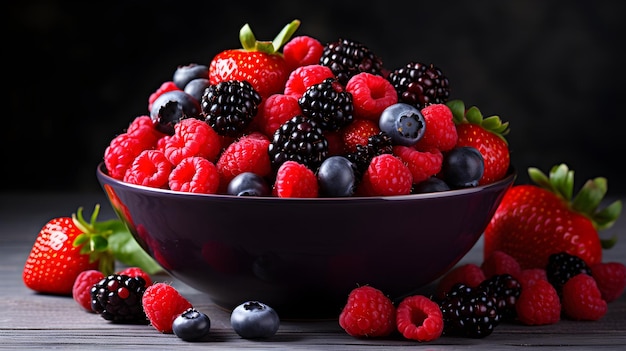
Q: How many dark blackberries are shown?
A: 10